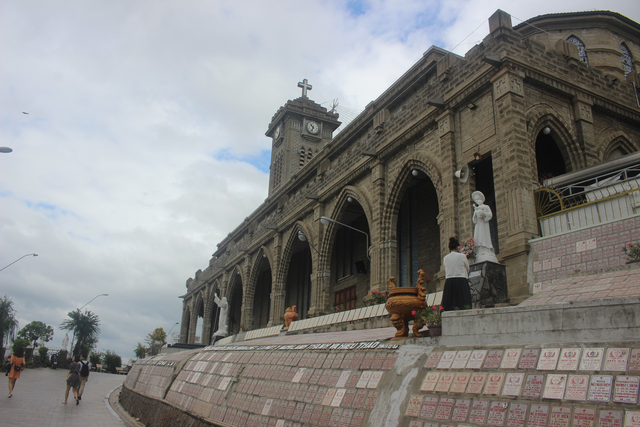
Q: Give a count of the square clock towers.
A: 1